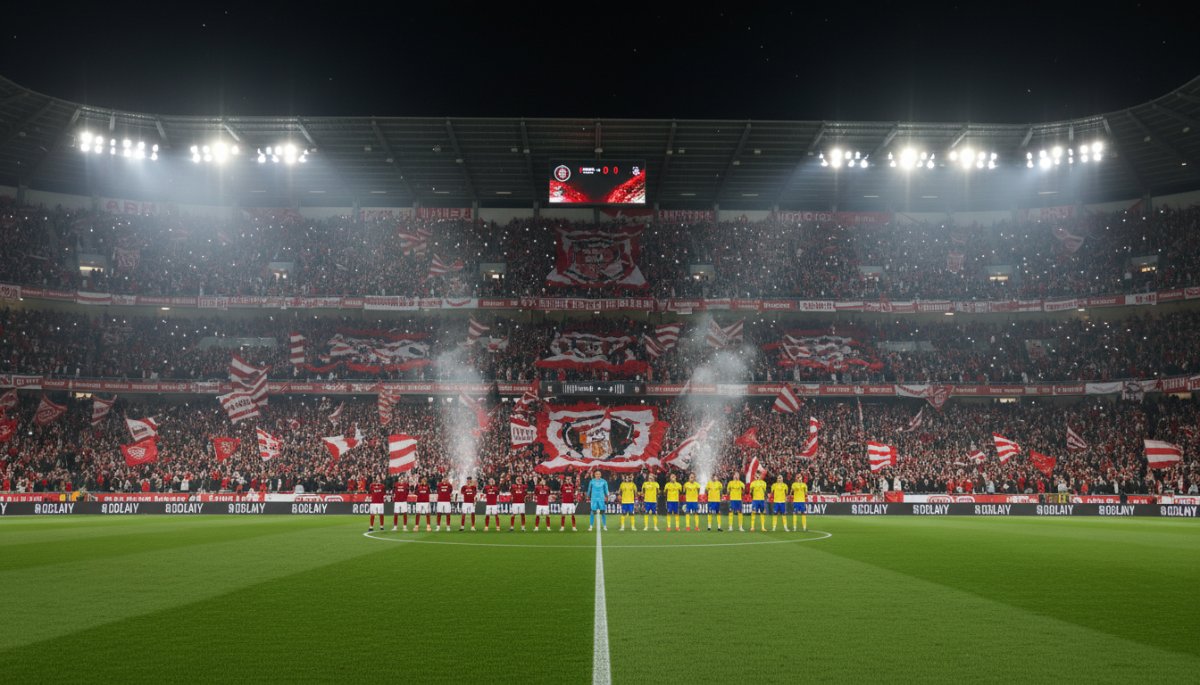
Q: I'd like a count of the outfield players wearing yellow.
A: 9